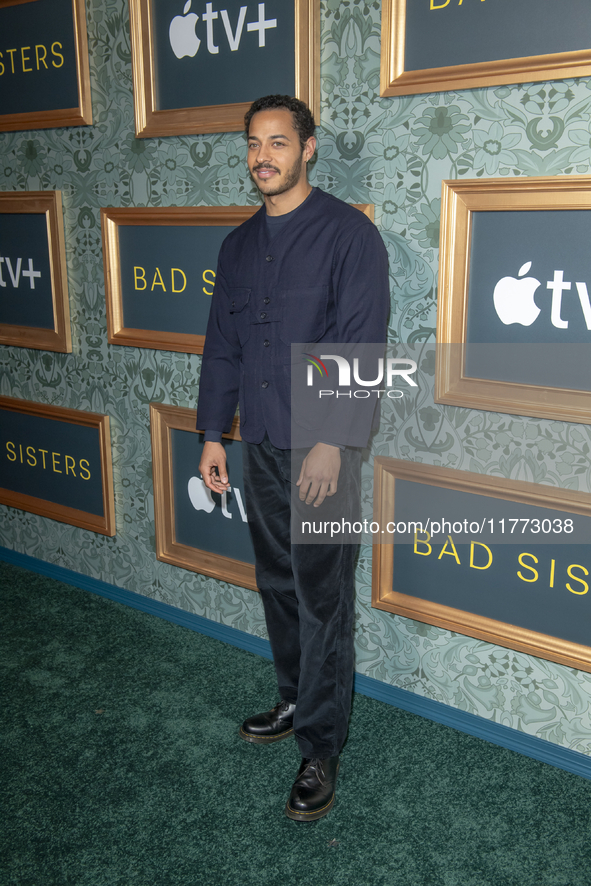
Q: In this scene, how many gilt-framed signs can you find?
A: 9